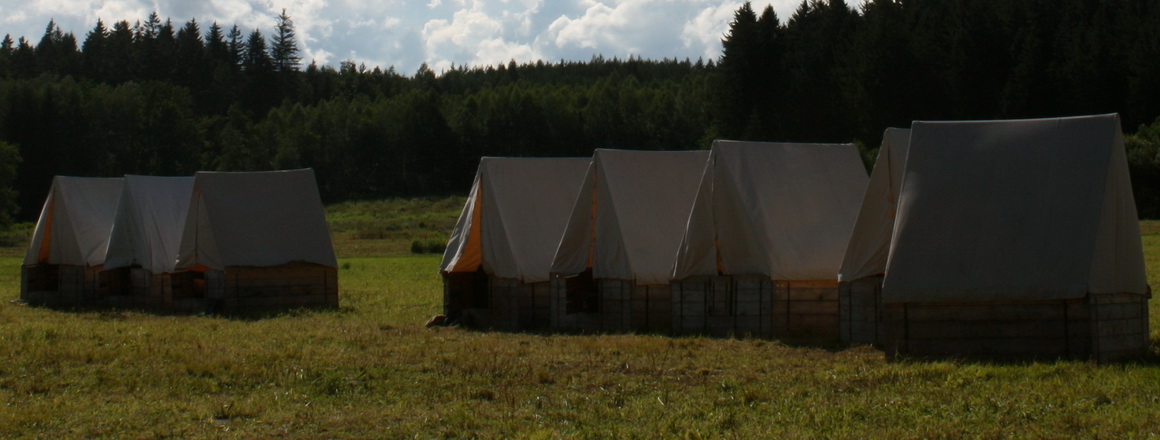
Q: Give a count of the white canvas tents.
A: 8